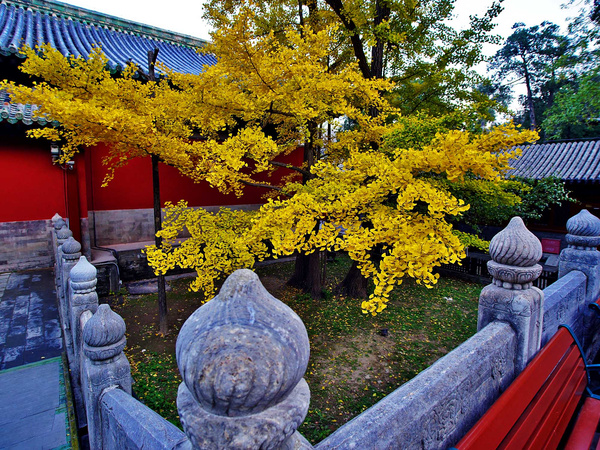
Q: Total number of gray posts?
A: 9